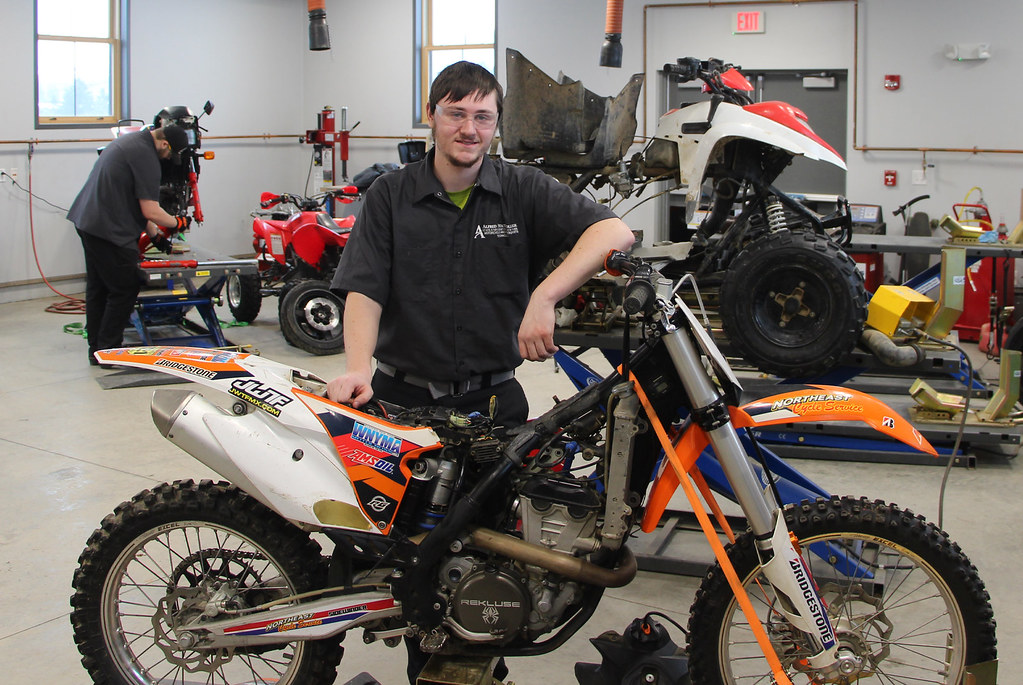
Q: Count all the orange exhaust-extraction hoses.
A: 2